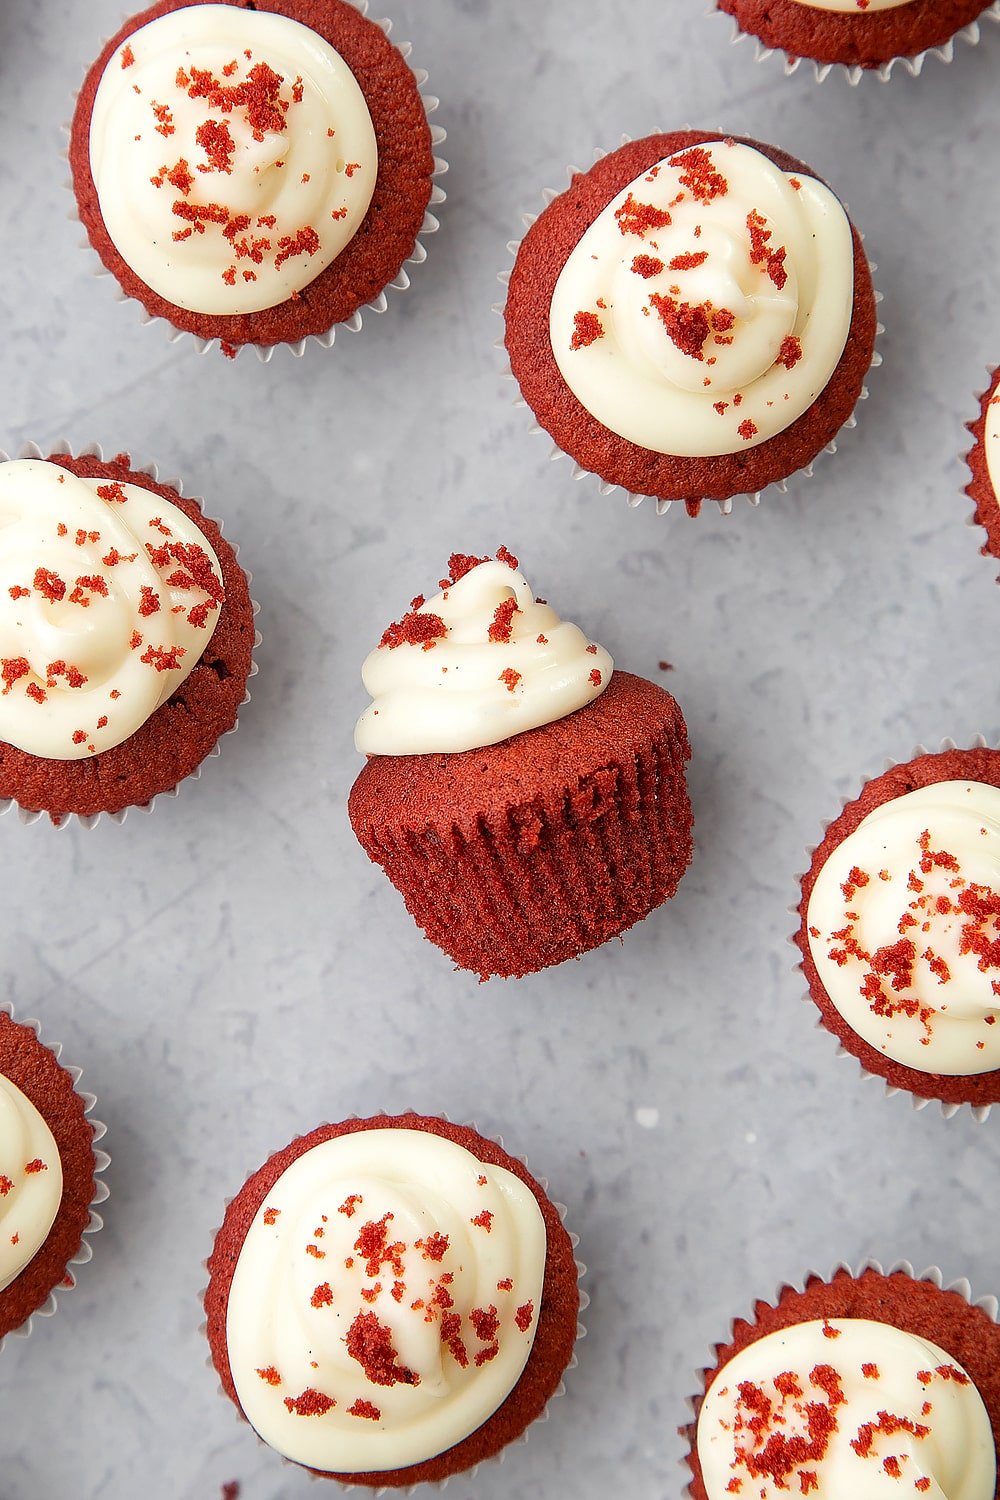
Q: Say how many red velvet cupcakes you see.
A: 10